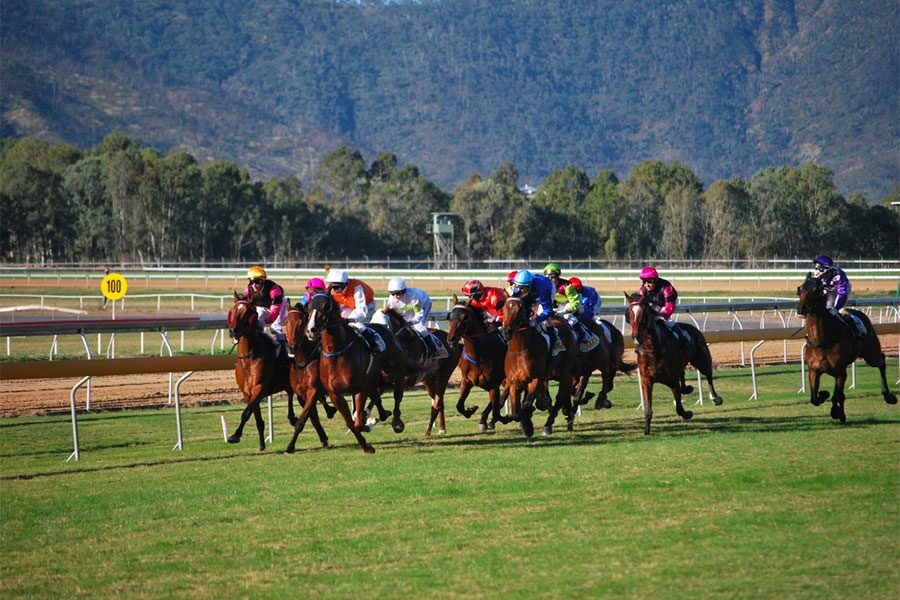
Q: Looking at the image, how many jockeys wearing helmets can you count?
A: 11